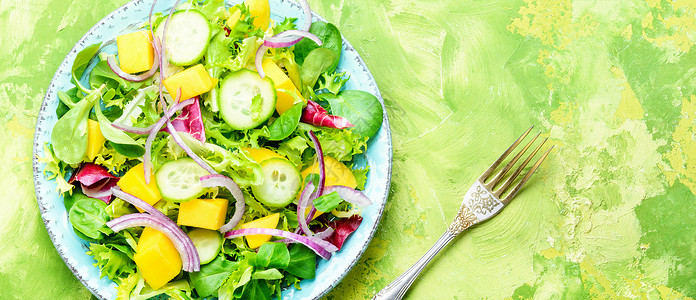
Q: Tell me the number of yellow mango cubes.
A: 11